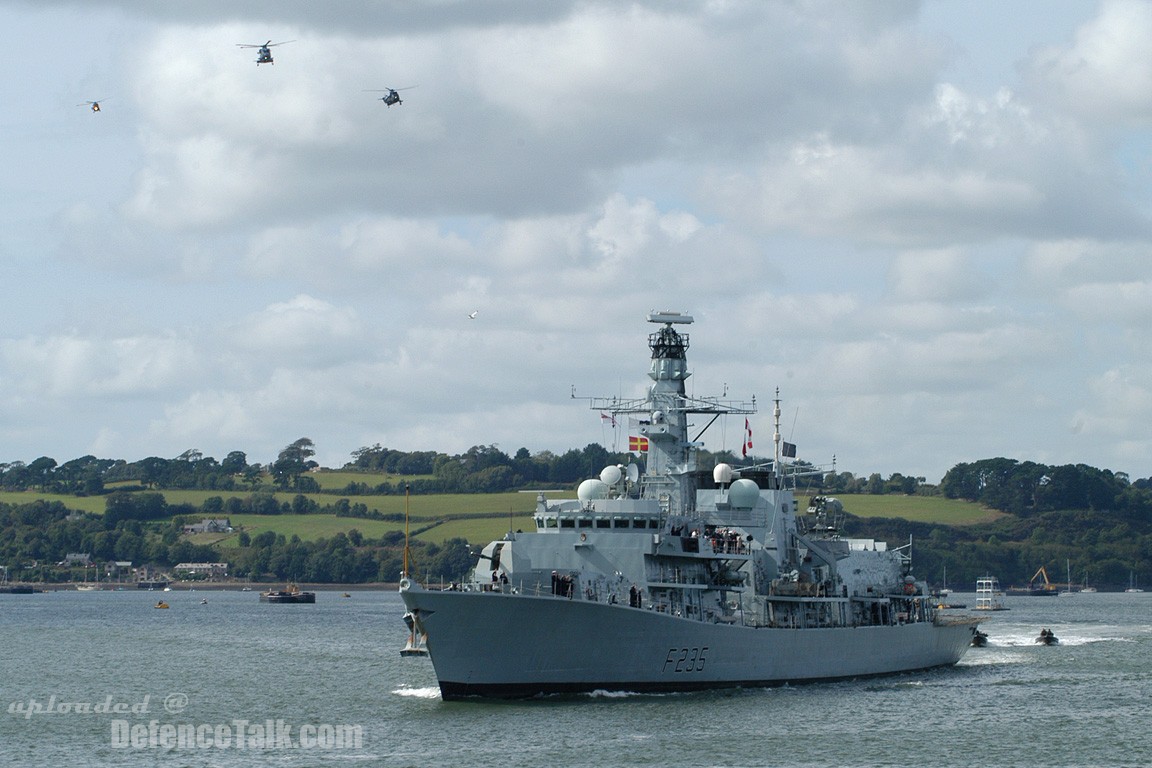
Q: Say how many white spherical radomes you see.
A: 4